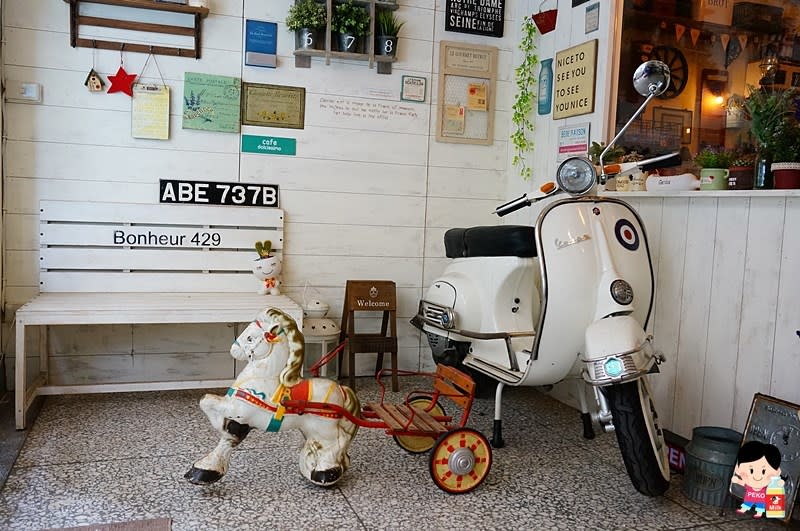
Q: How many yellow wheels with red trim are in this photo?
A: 2